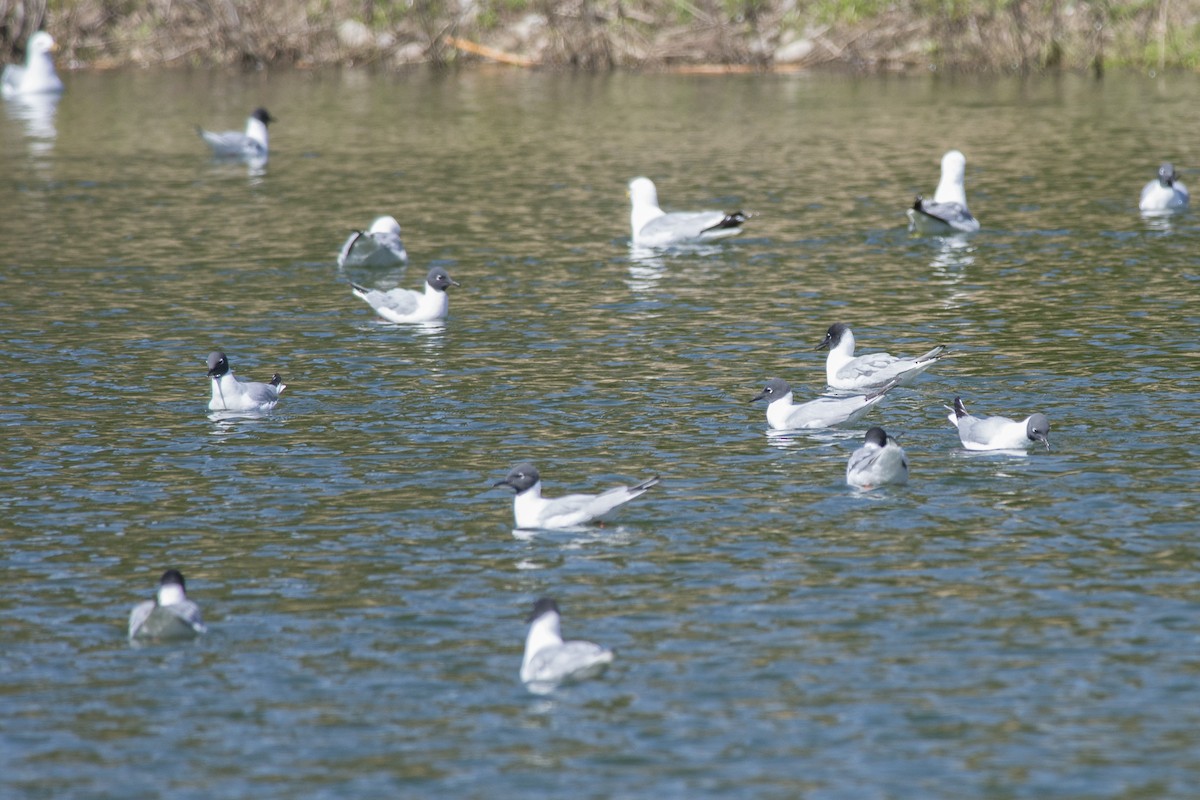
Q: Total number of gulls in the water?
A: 15